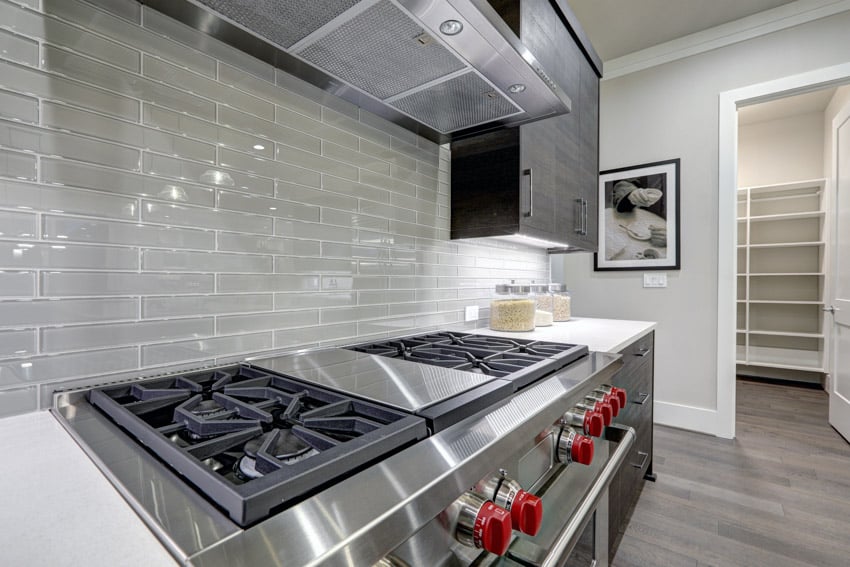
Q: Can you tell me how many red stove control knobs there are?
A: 7